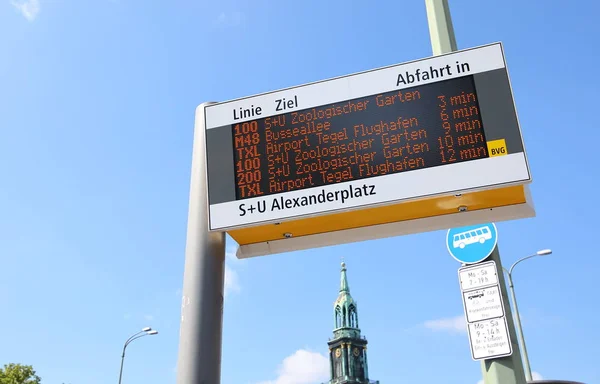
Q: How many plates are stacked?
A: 3